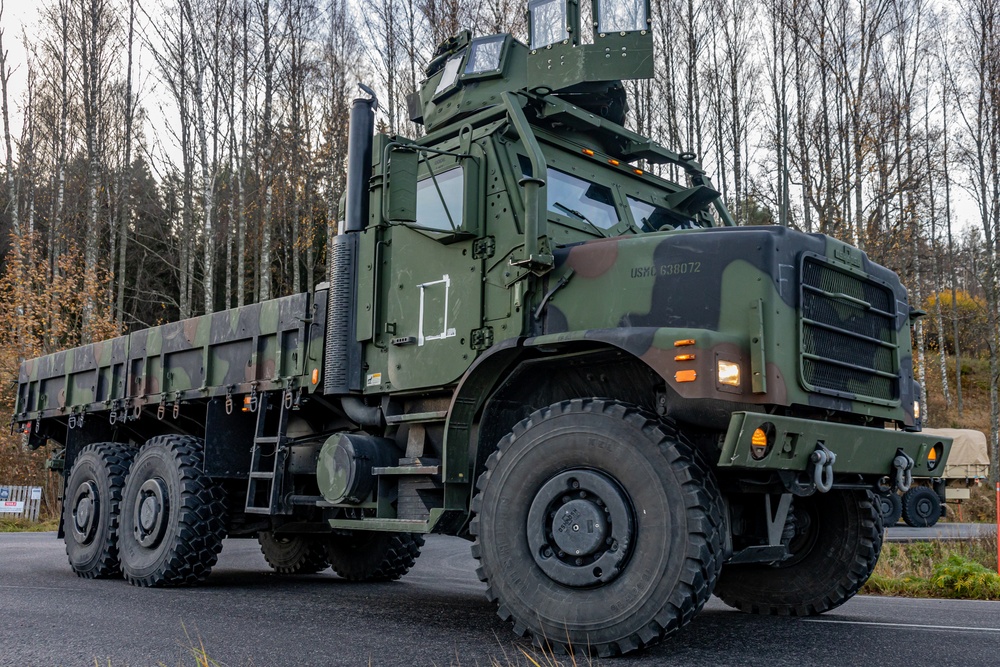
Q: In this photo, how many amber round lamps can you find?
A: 2